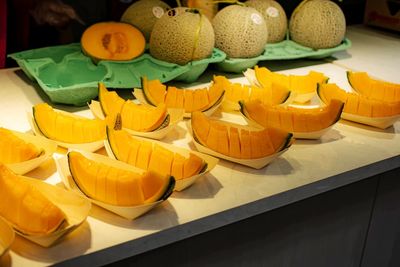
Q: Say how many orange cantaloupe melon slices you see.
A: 13